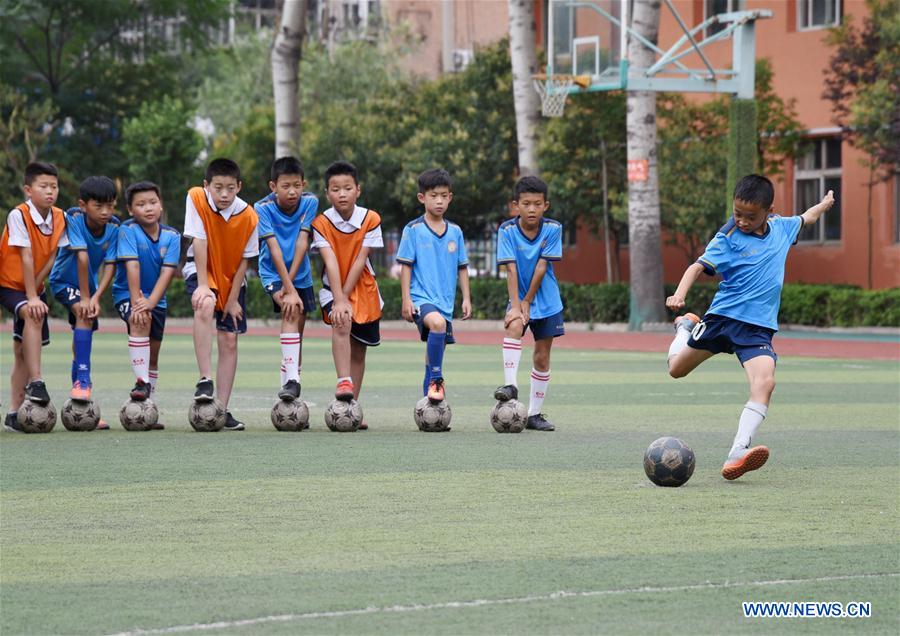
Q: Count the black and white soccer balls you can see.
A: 8